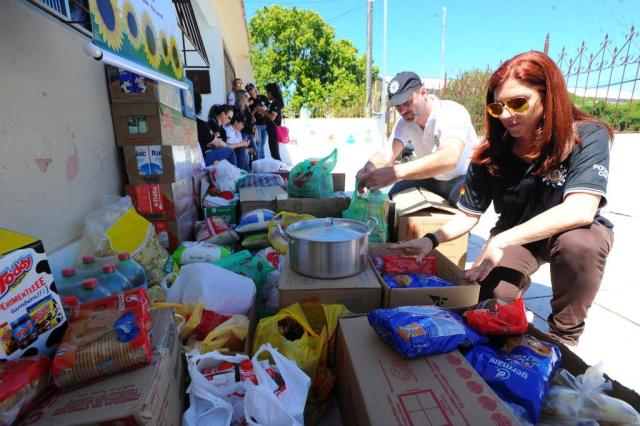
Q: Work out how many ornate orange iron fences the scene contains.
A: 1